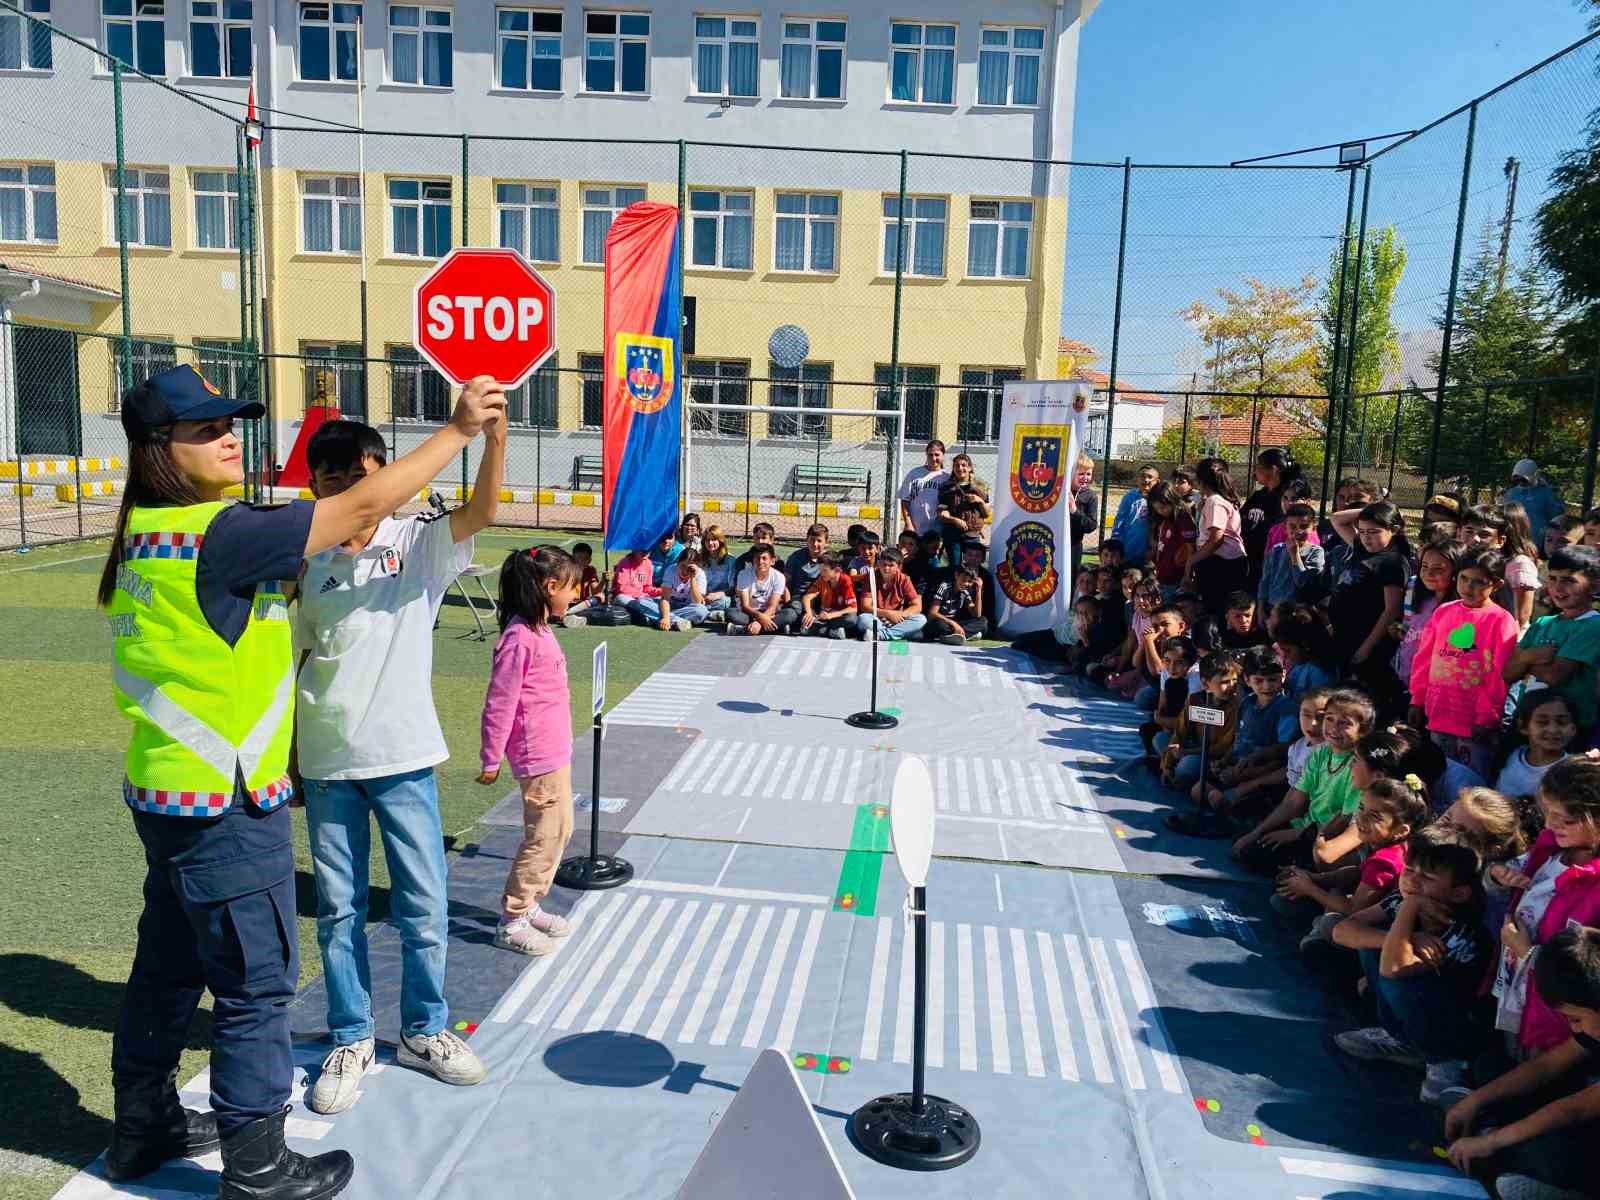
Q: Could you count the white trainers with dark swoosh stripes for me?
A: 2